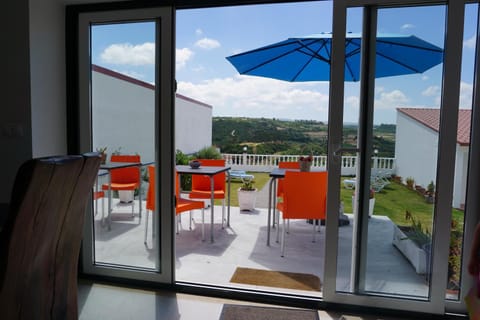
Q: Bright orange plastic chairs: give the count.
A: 6